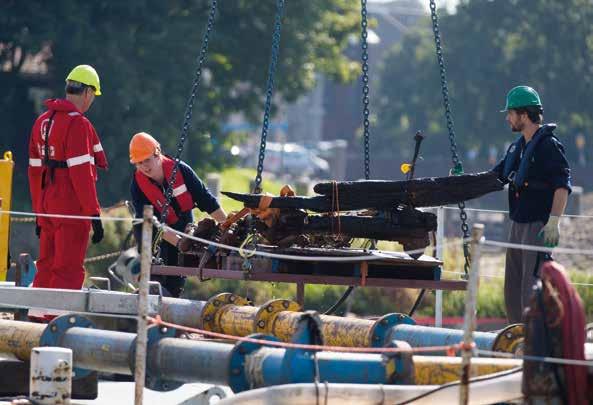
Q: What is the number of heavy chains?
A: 4